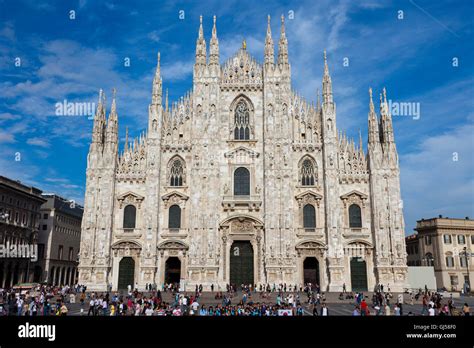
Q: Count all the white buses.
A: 0